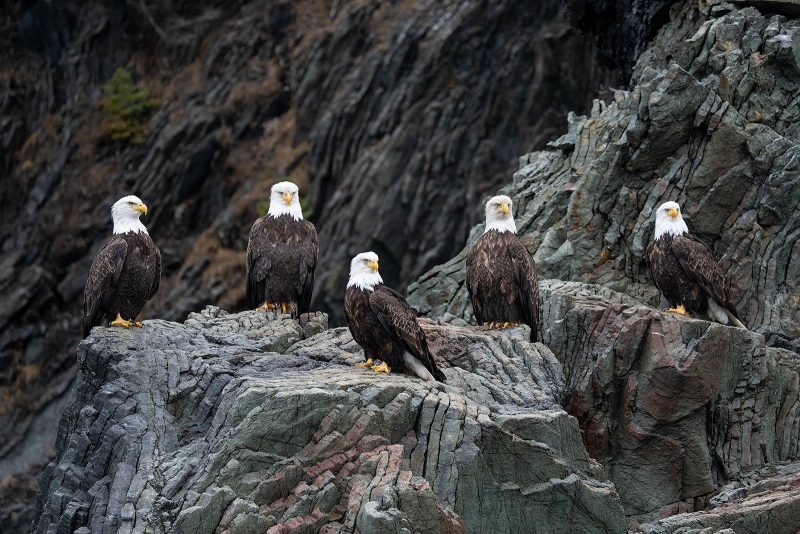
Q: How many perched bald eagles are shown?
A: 5